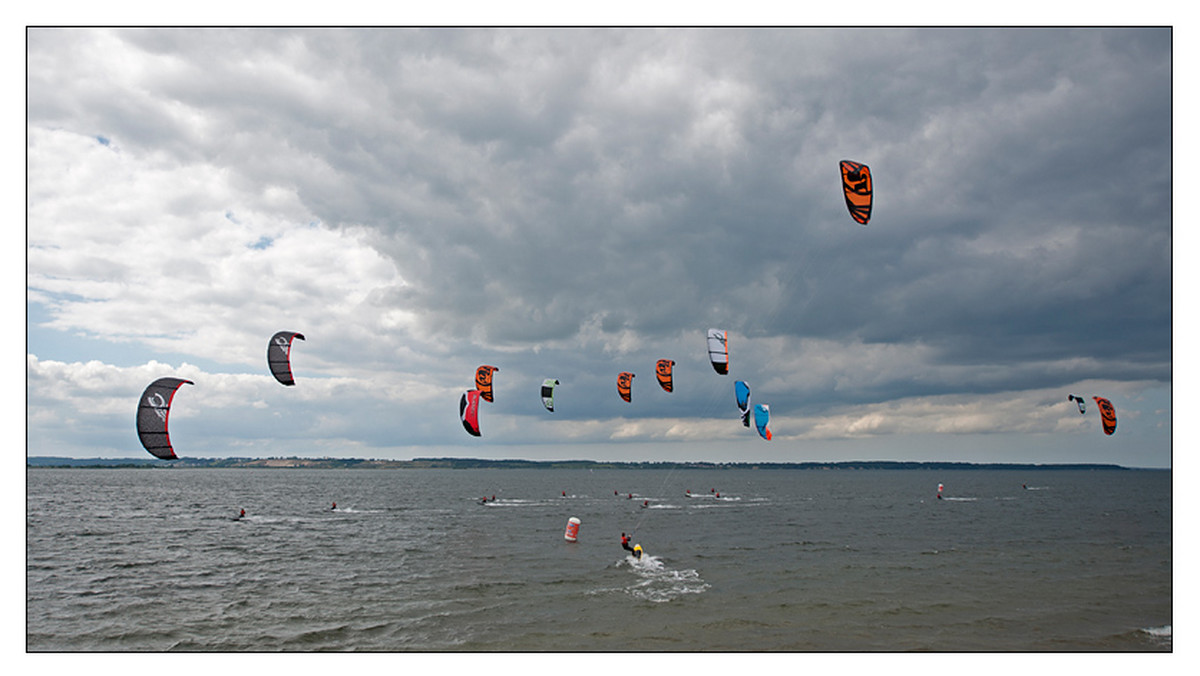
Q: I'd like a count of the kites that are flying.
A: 13